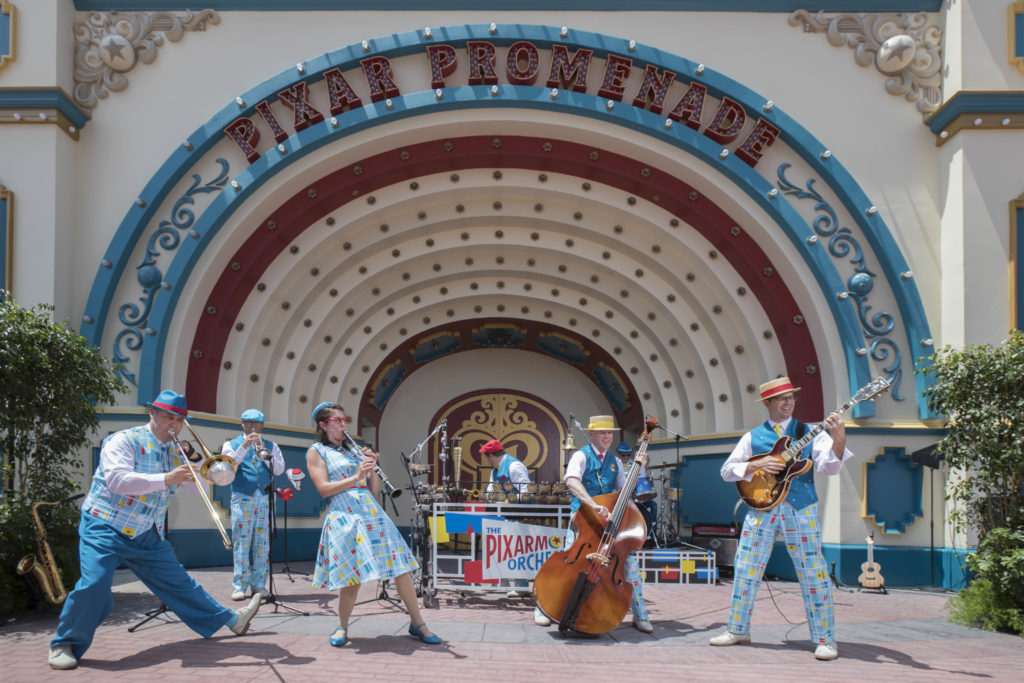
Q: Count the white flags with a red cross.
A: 0